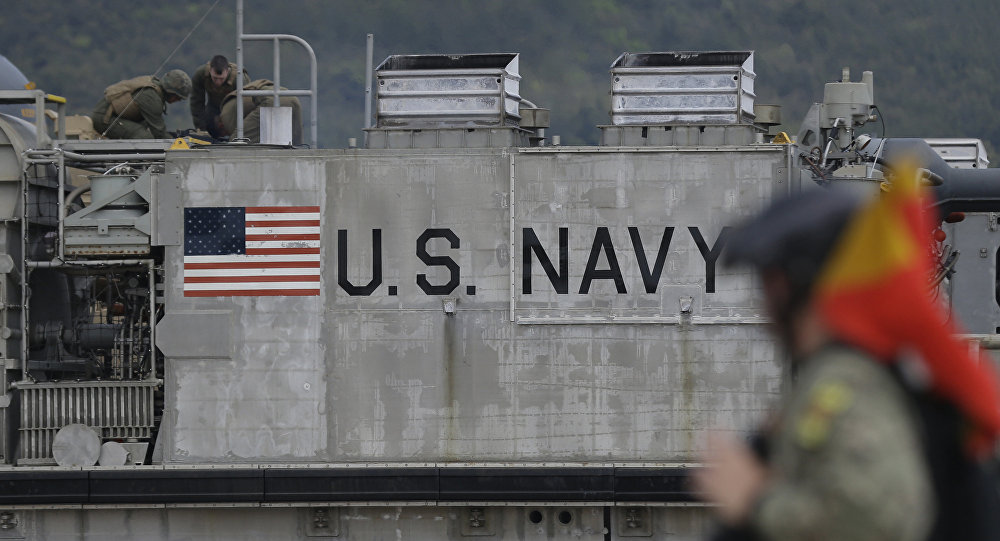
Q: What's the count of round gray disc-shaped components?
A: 2